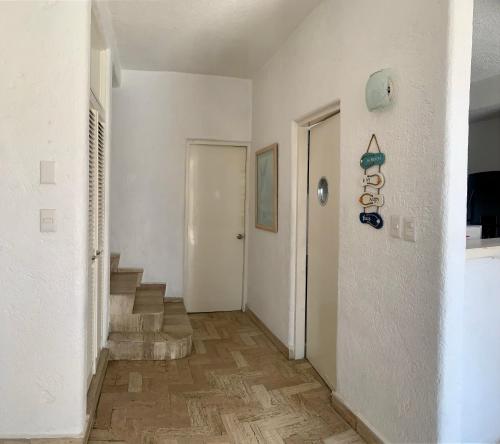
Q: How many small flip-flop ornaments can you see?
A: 4